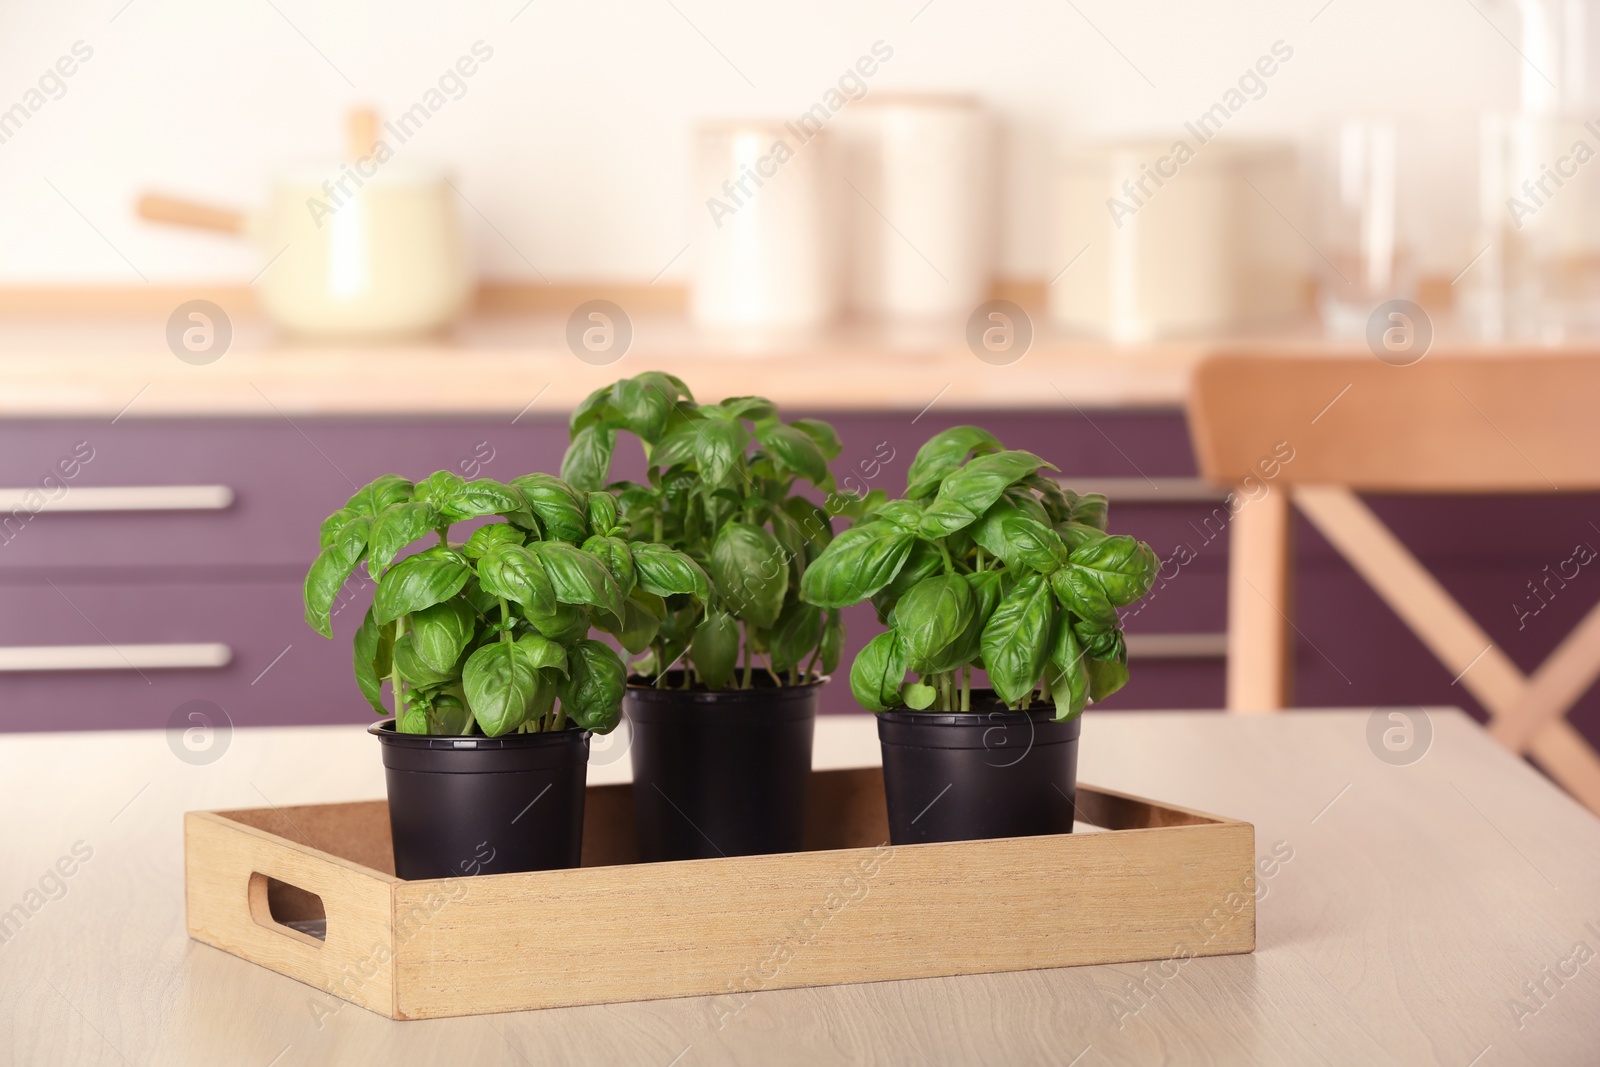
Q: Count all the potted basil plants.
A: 3